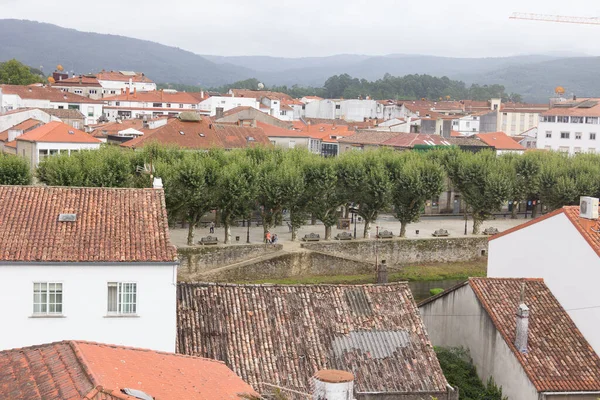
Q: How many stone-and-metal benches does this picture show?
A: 6